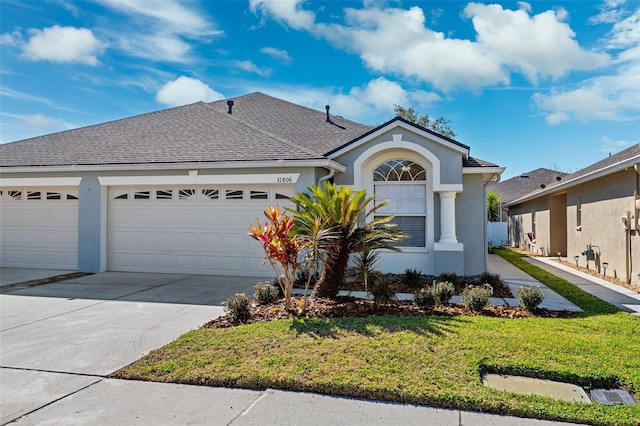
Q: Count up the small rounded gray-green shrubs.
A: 6